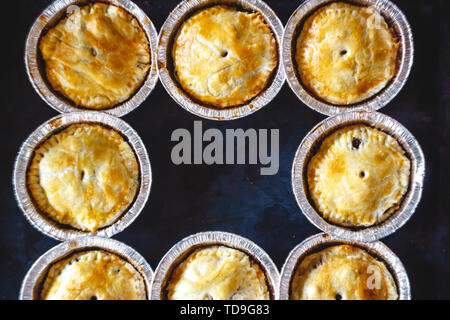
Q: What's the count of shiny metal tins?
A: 8